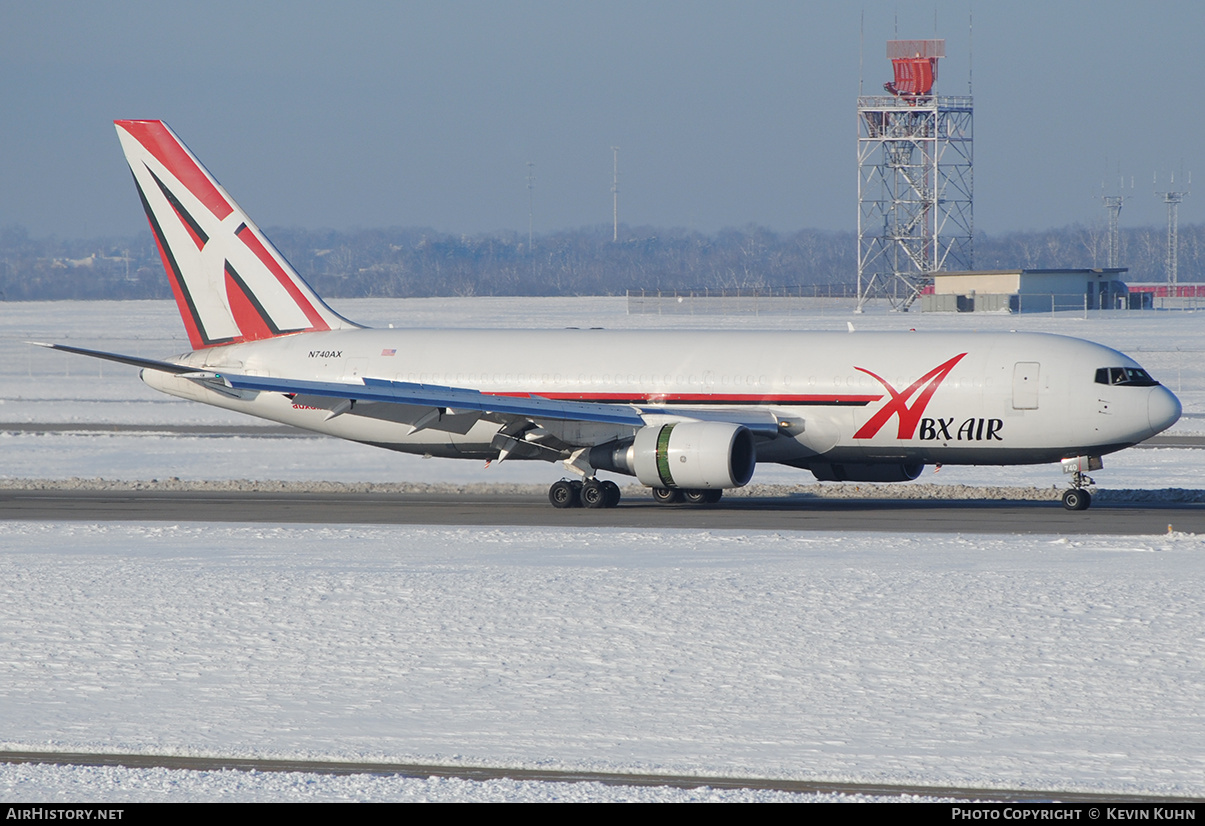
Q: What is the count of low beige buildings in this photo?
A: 1